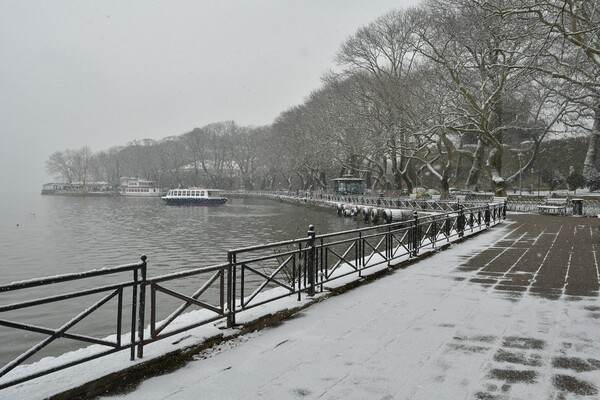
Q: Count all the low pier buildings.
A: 1